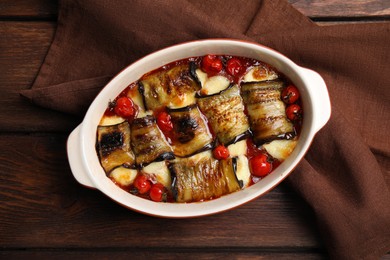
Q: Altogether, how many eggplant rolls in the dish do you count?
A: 7